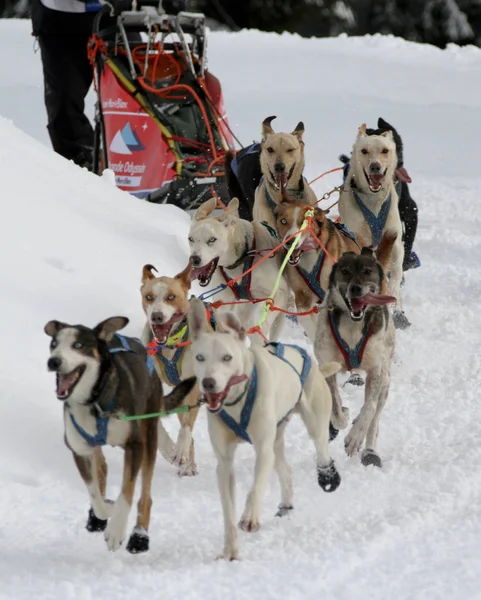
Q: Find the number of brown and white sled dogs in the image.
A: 2